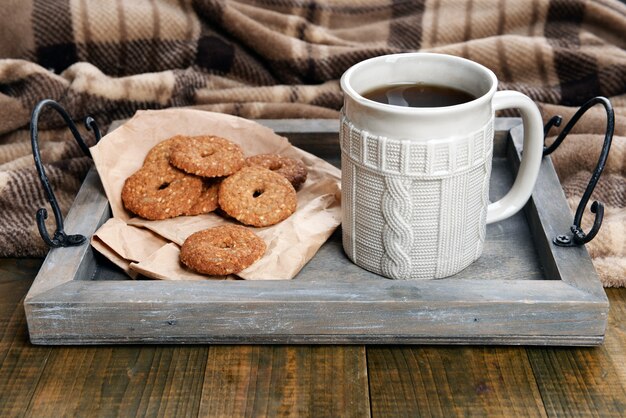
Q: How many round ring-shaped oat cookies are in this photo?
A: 7